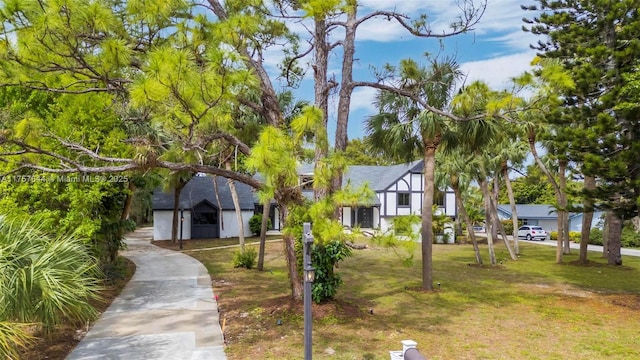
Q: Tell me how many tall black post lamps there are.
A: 2